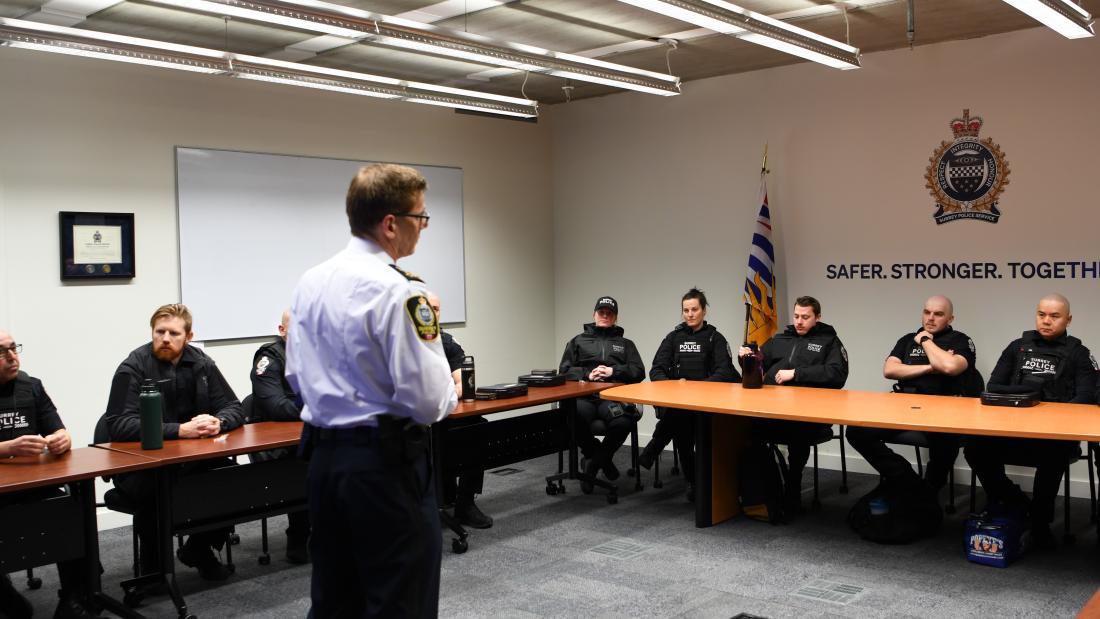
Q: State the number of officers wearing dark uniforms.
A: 9